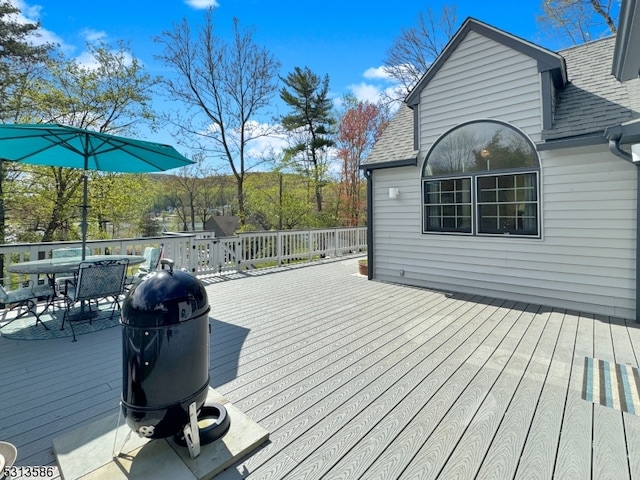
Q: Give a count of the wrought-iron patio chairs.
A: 4